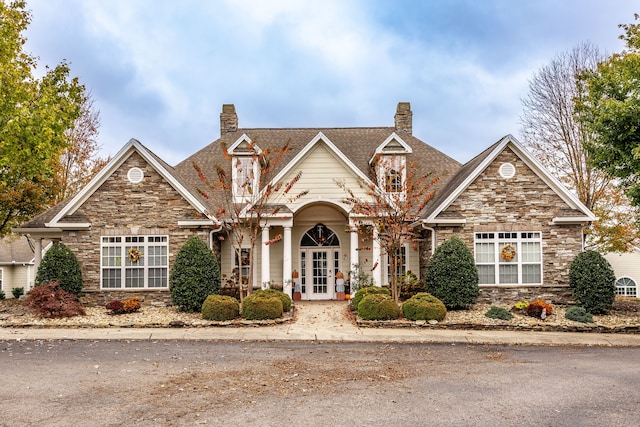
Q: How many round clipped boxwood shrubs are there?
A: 6